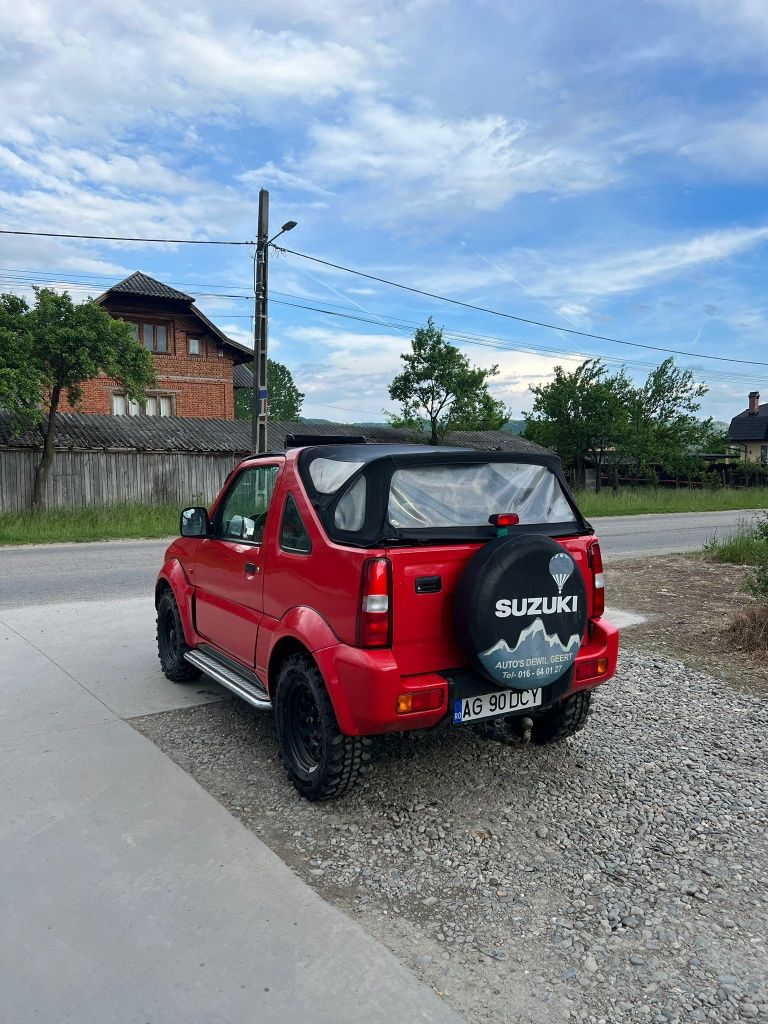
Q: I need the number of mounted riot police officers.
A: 0